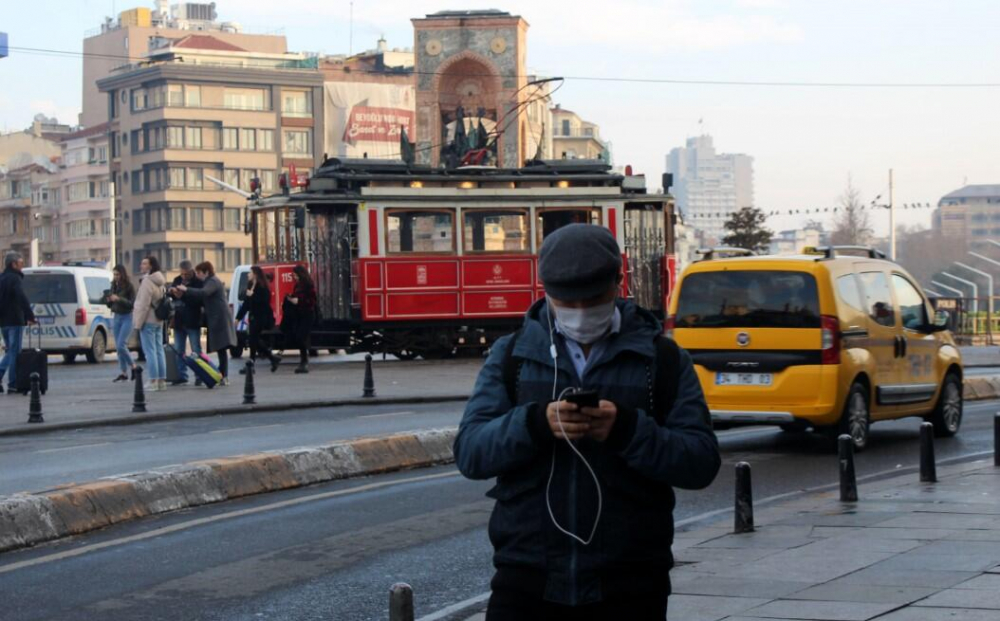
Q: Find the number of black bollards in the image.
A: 9